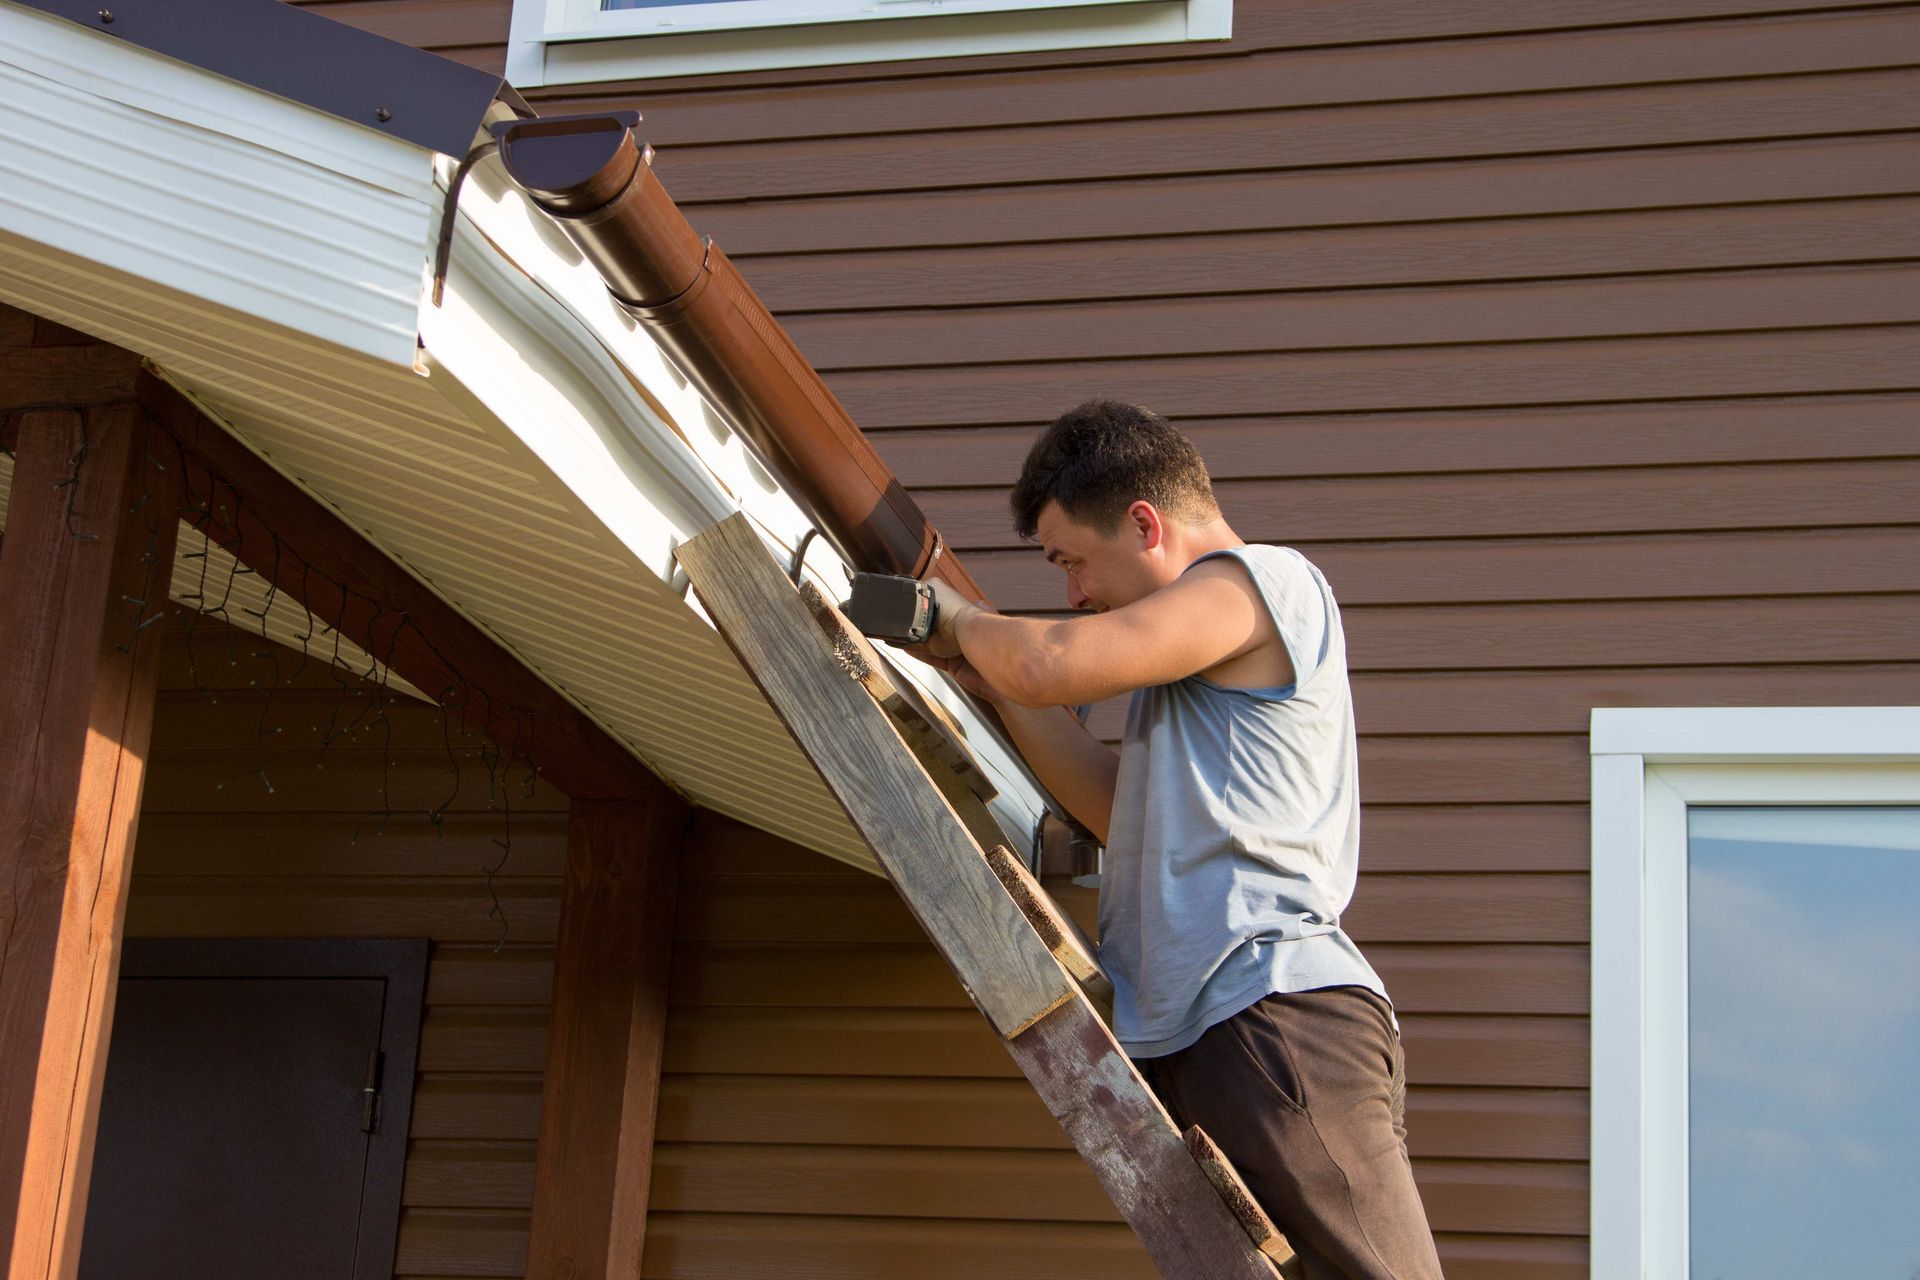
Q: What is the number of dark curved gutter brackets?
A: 3